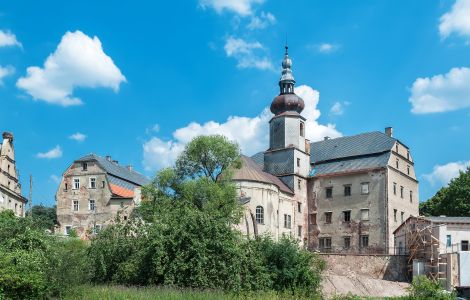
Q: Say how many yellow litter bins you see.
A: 0